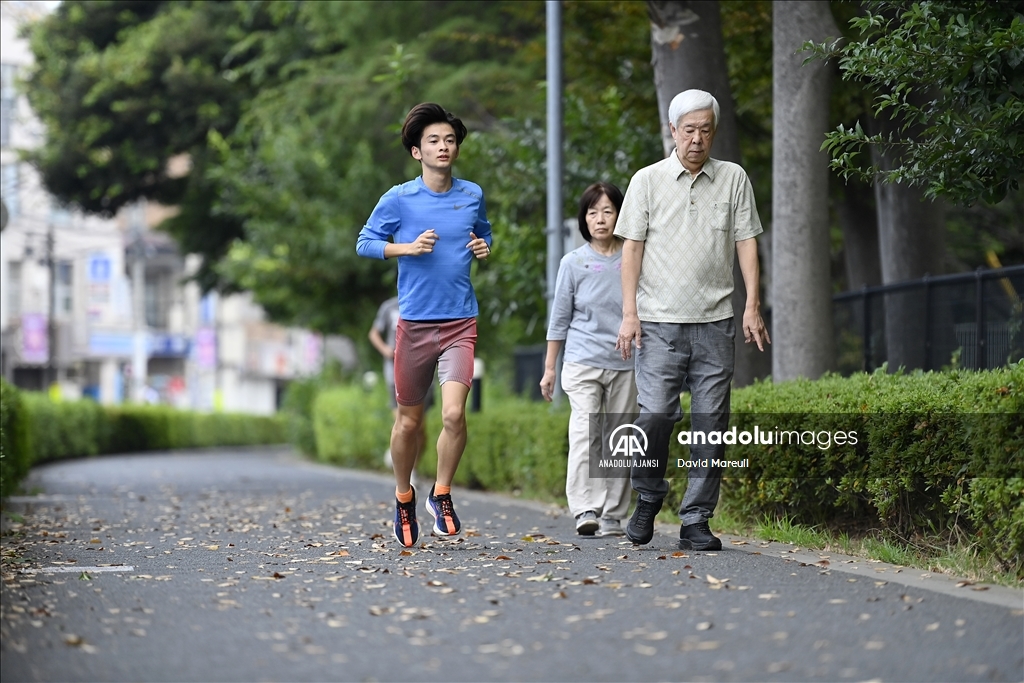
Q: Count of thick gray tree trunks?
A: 3